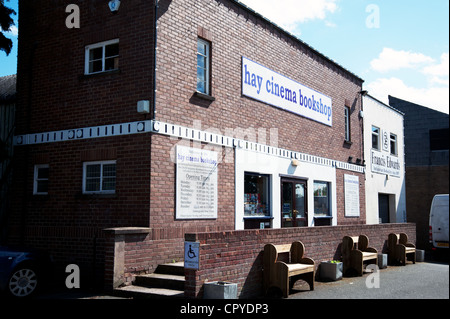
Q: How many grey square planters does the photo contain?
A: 4